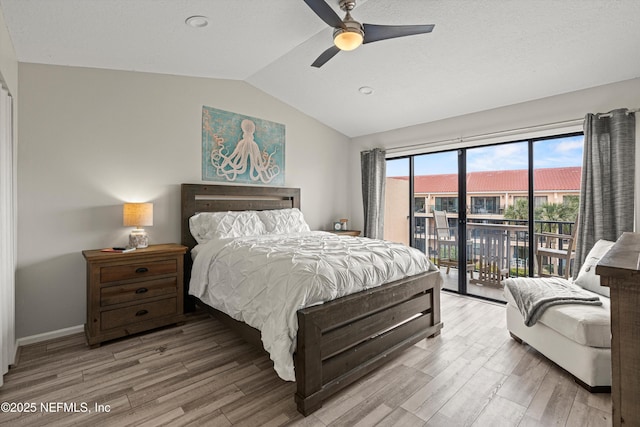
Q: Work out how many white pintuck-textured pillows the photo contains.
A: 2